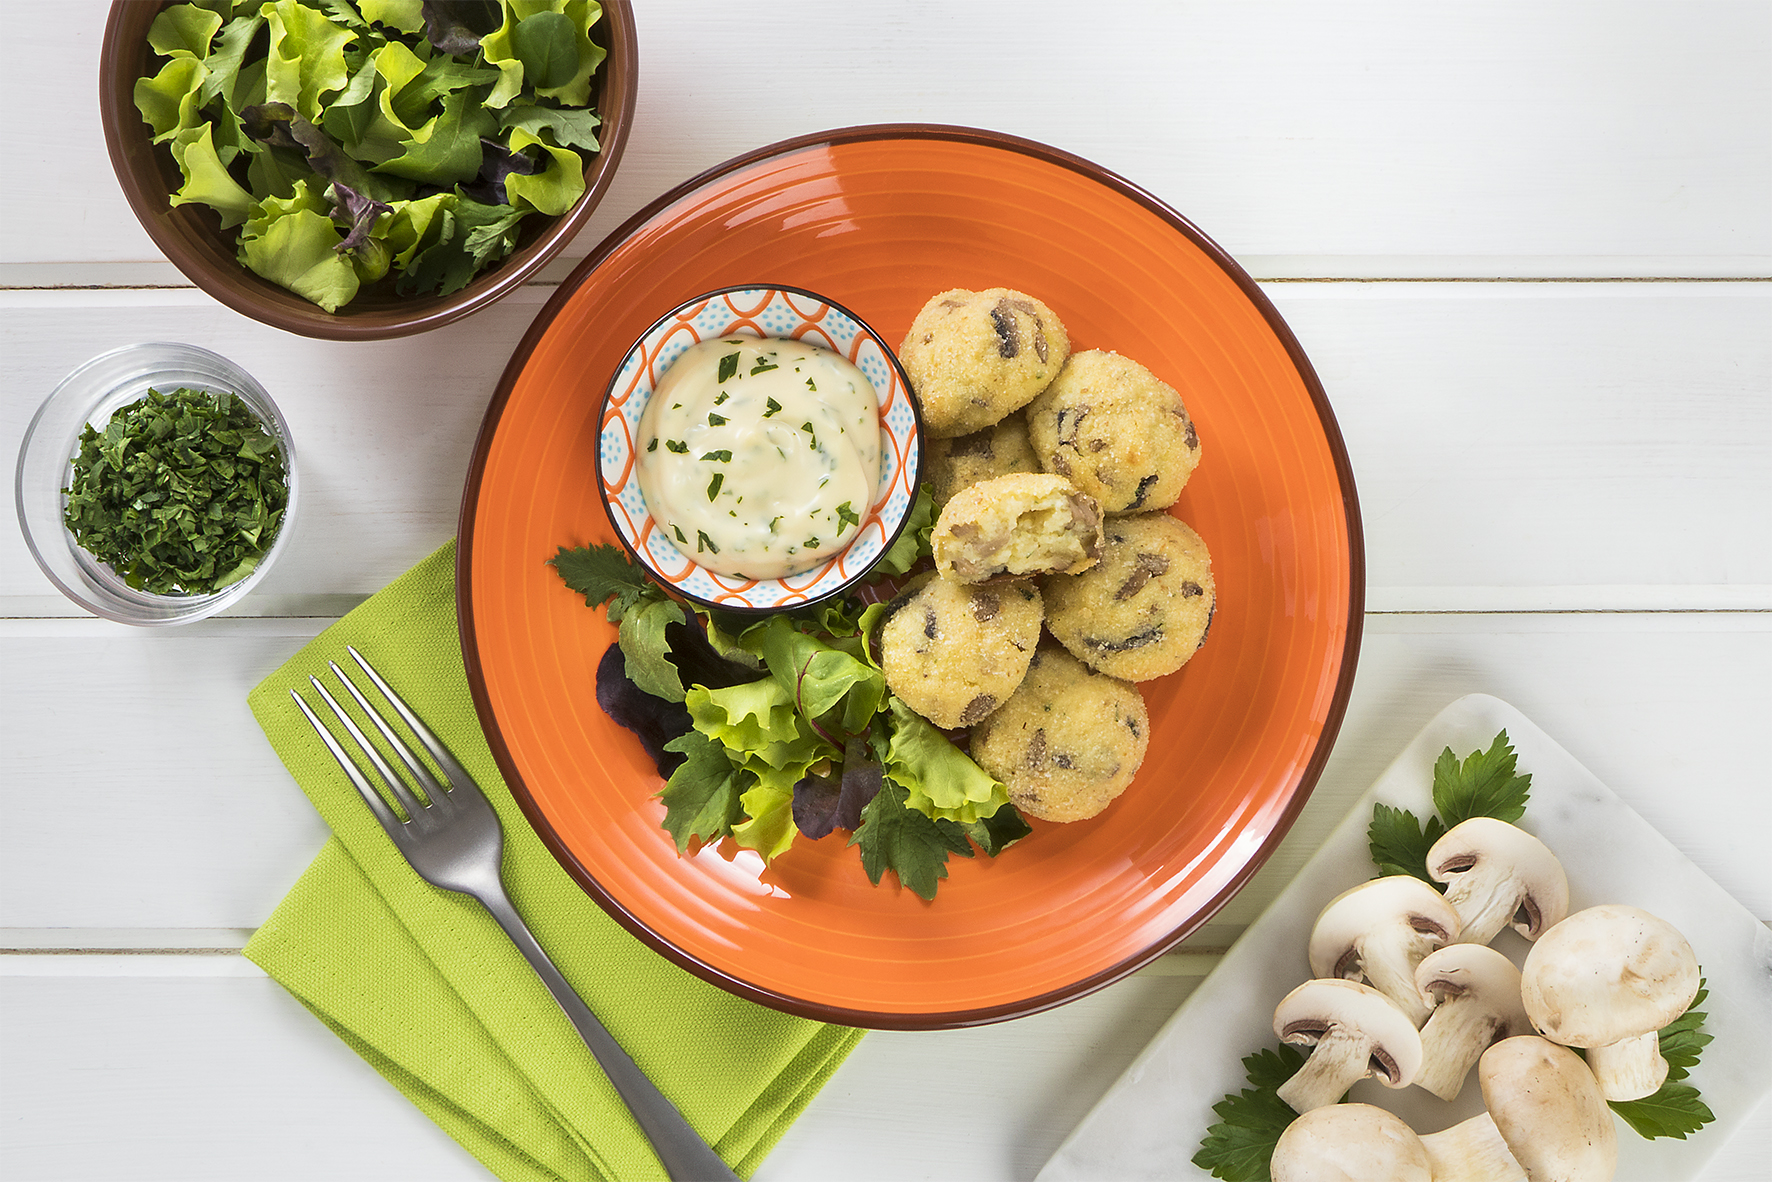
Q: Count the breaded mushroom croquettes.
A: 7